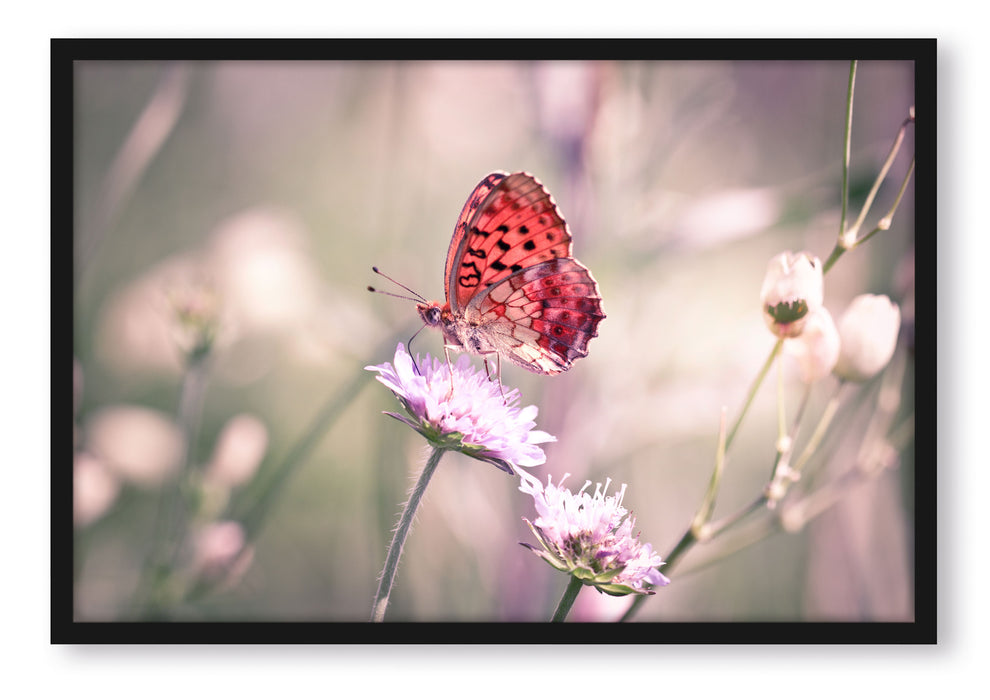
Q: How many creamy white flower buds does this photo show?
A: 3